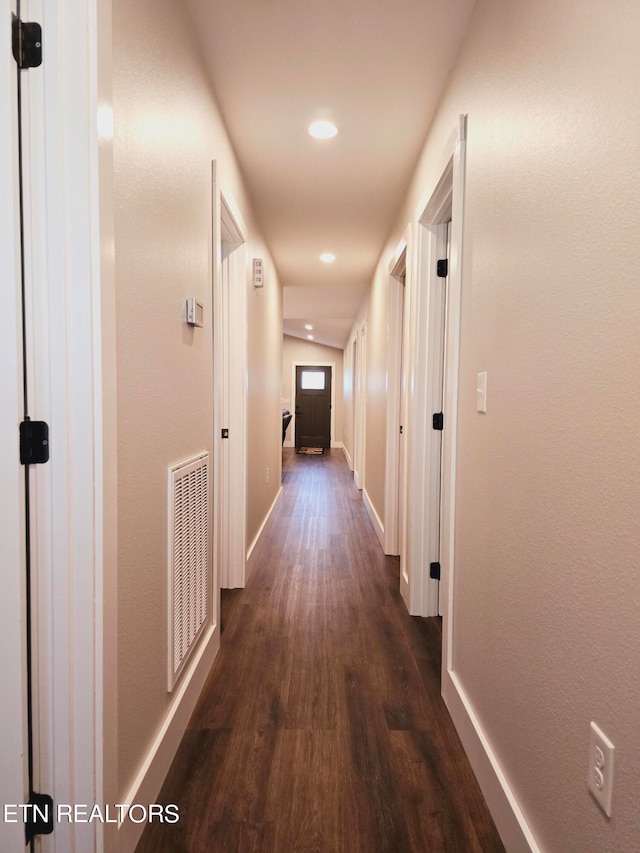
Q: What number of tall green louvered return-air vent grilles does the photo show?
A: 0